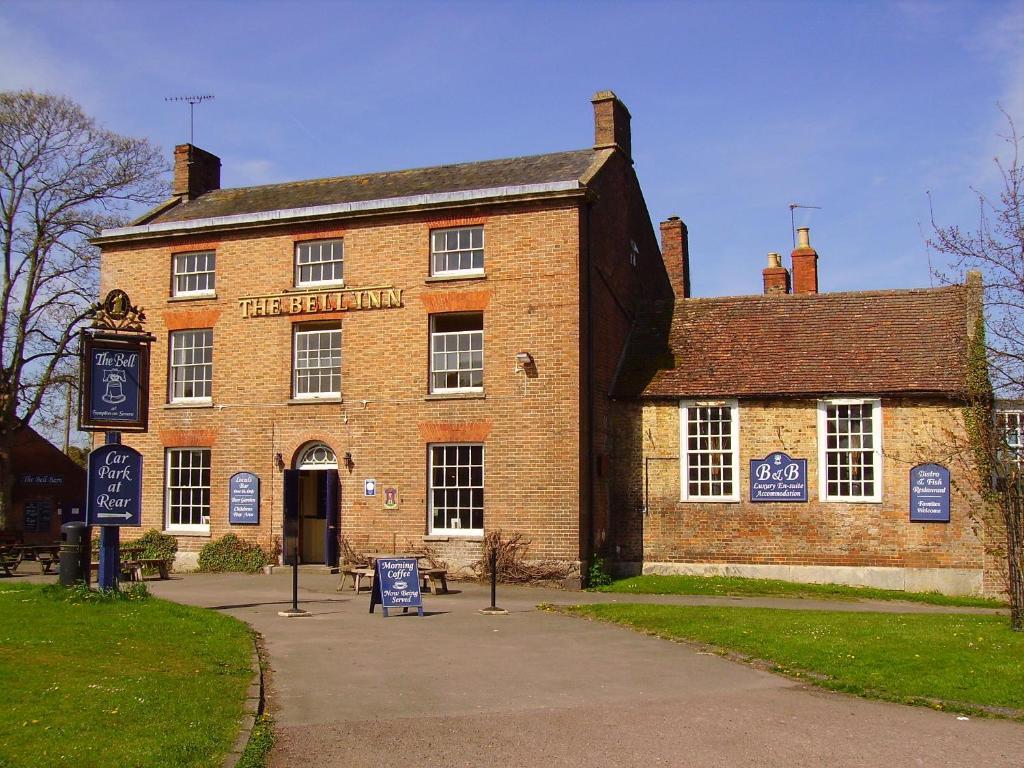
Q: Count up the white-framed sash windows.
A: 10